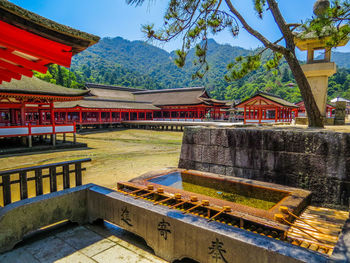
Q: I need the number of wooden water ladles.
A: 8